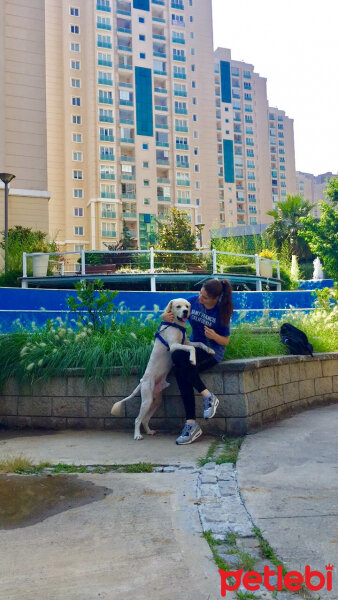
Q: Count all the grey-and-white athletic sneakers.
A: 2